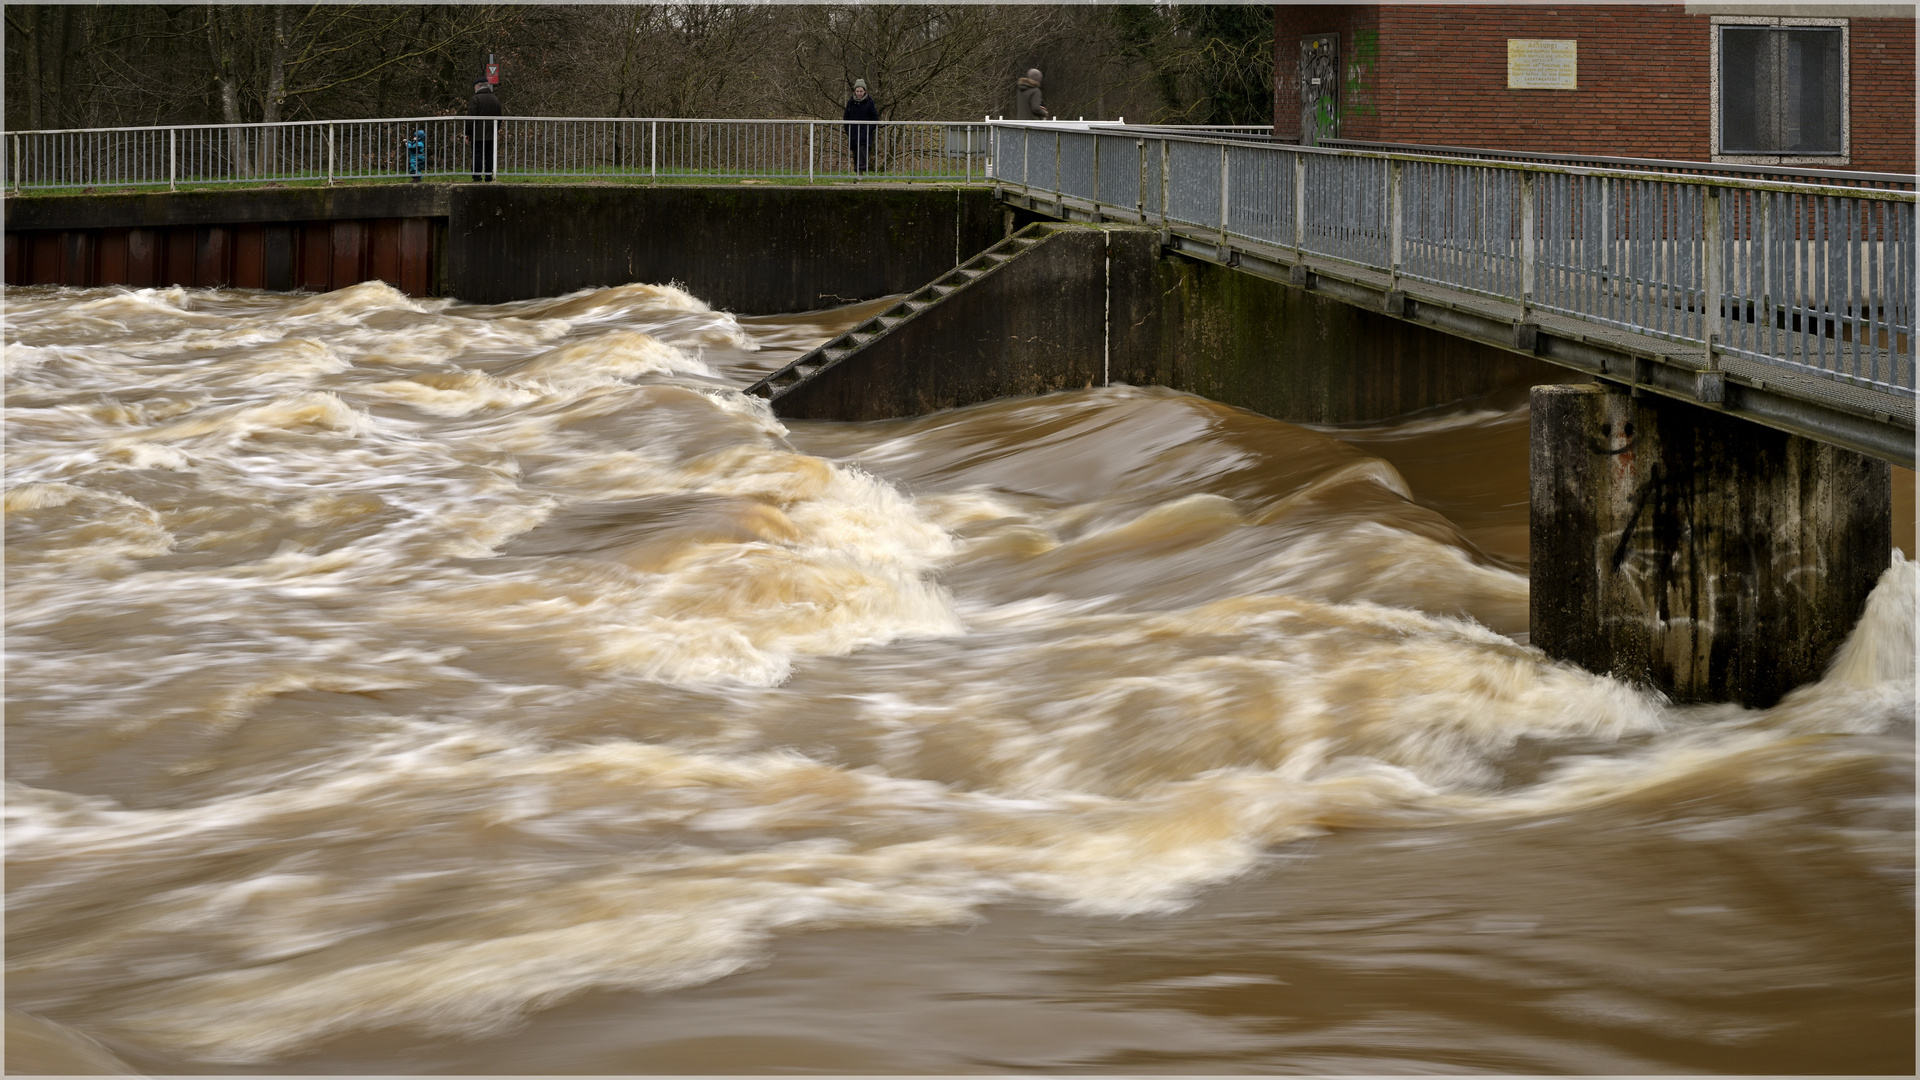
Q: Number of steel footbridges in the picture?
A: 1